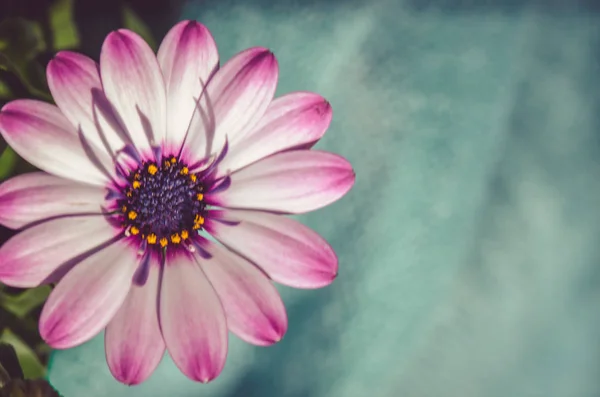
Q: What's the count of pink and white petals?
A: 14